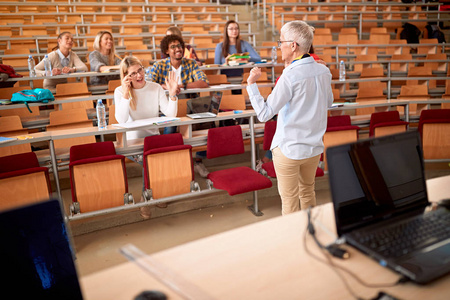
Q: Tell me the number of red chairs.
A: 8